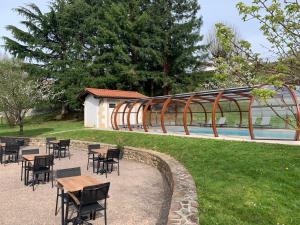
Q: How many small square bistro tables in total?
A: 5